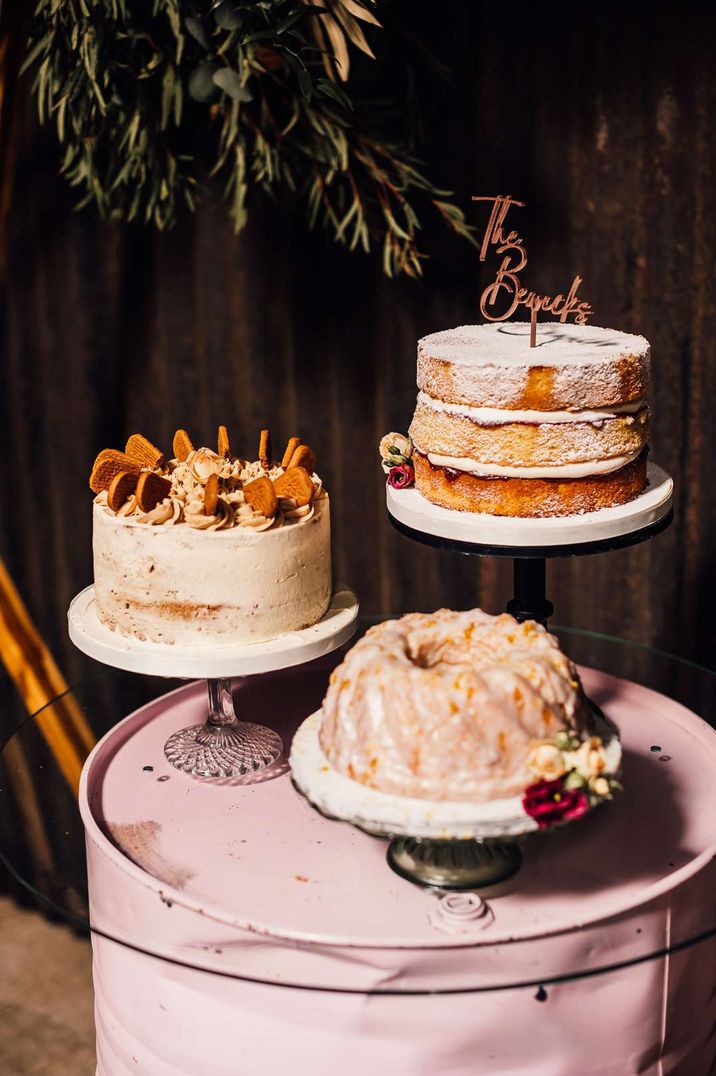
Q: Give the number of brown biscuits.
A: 13